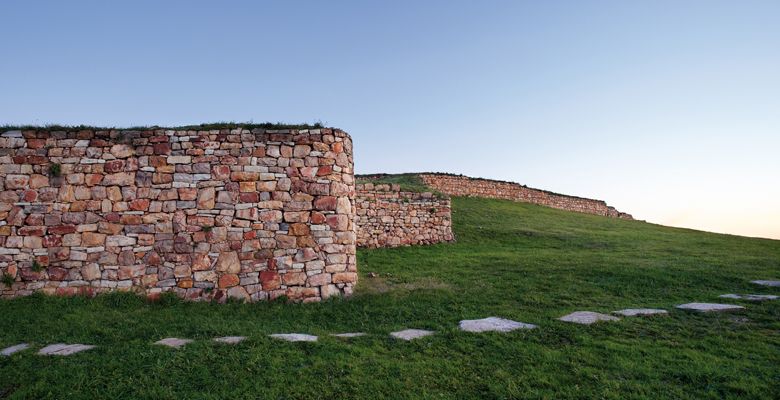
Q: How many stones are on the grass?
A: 13